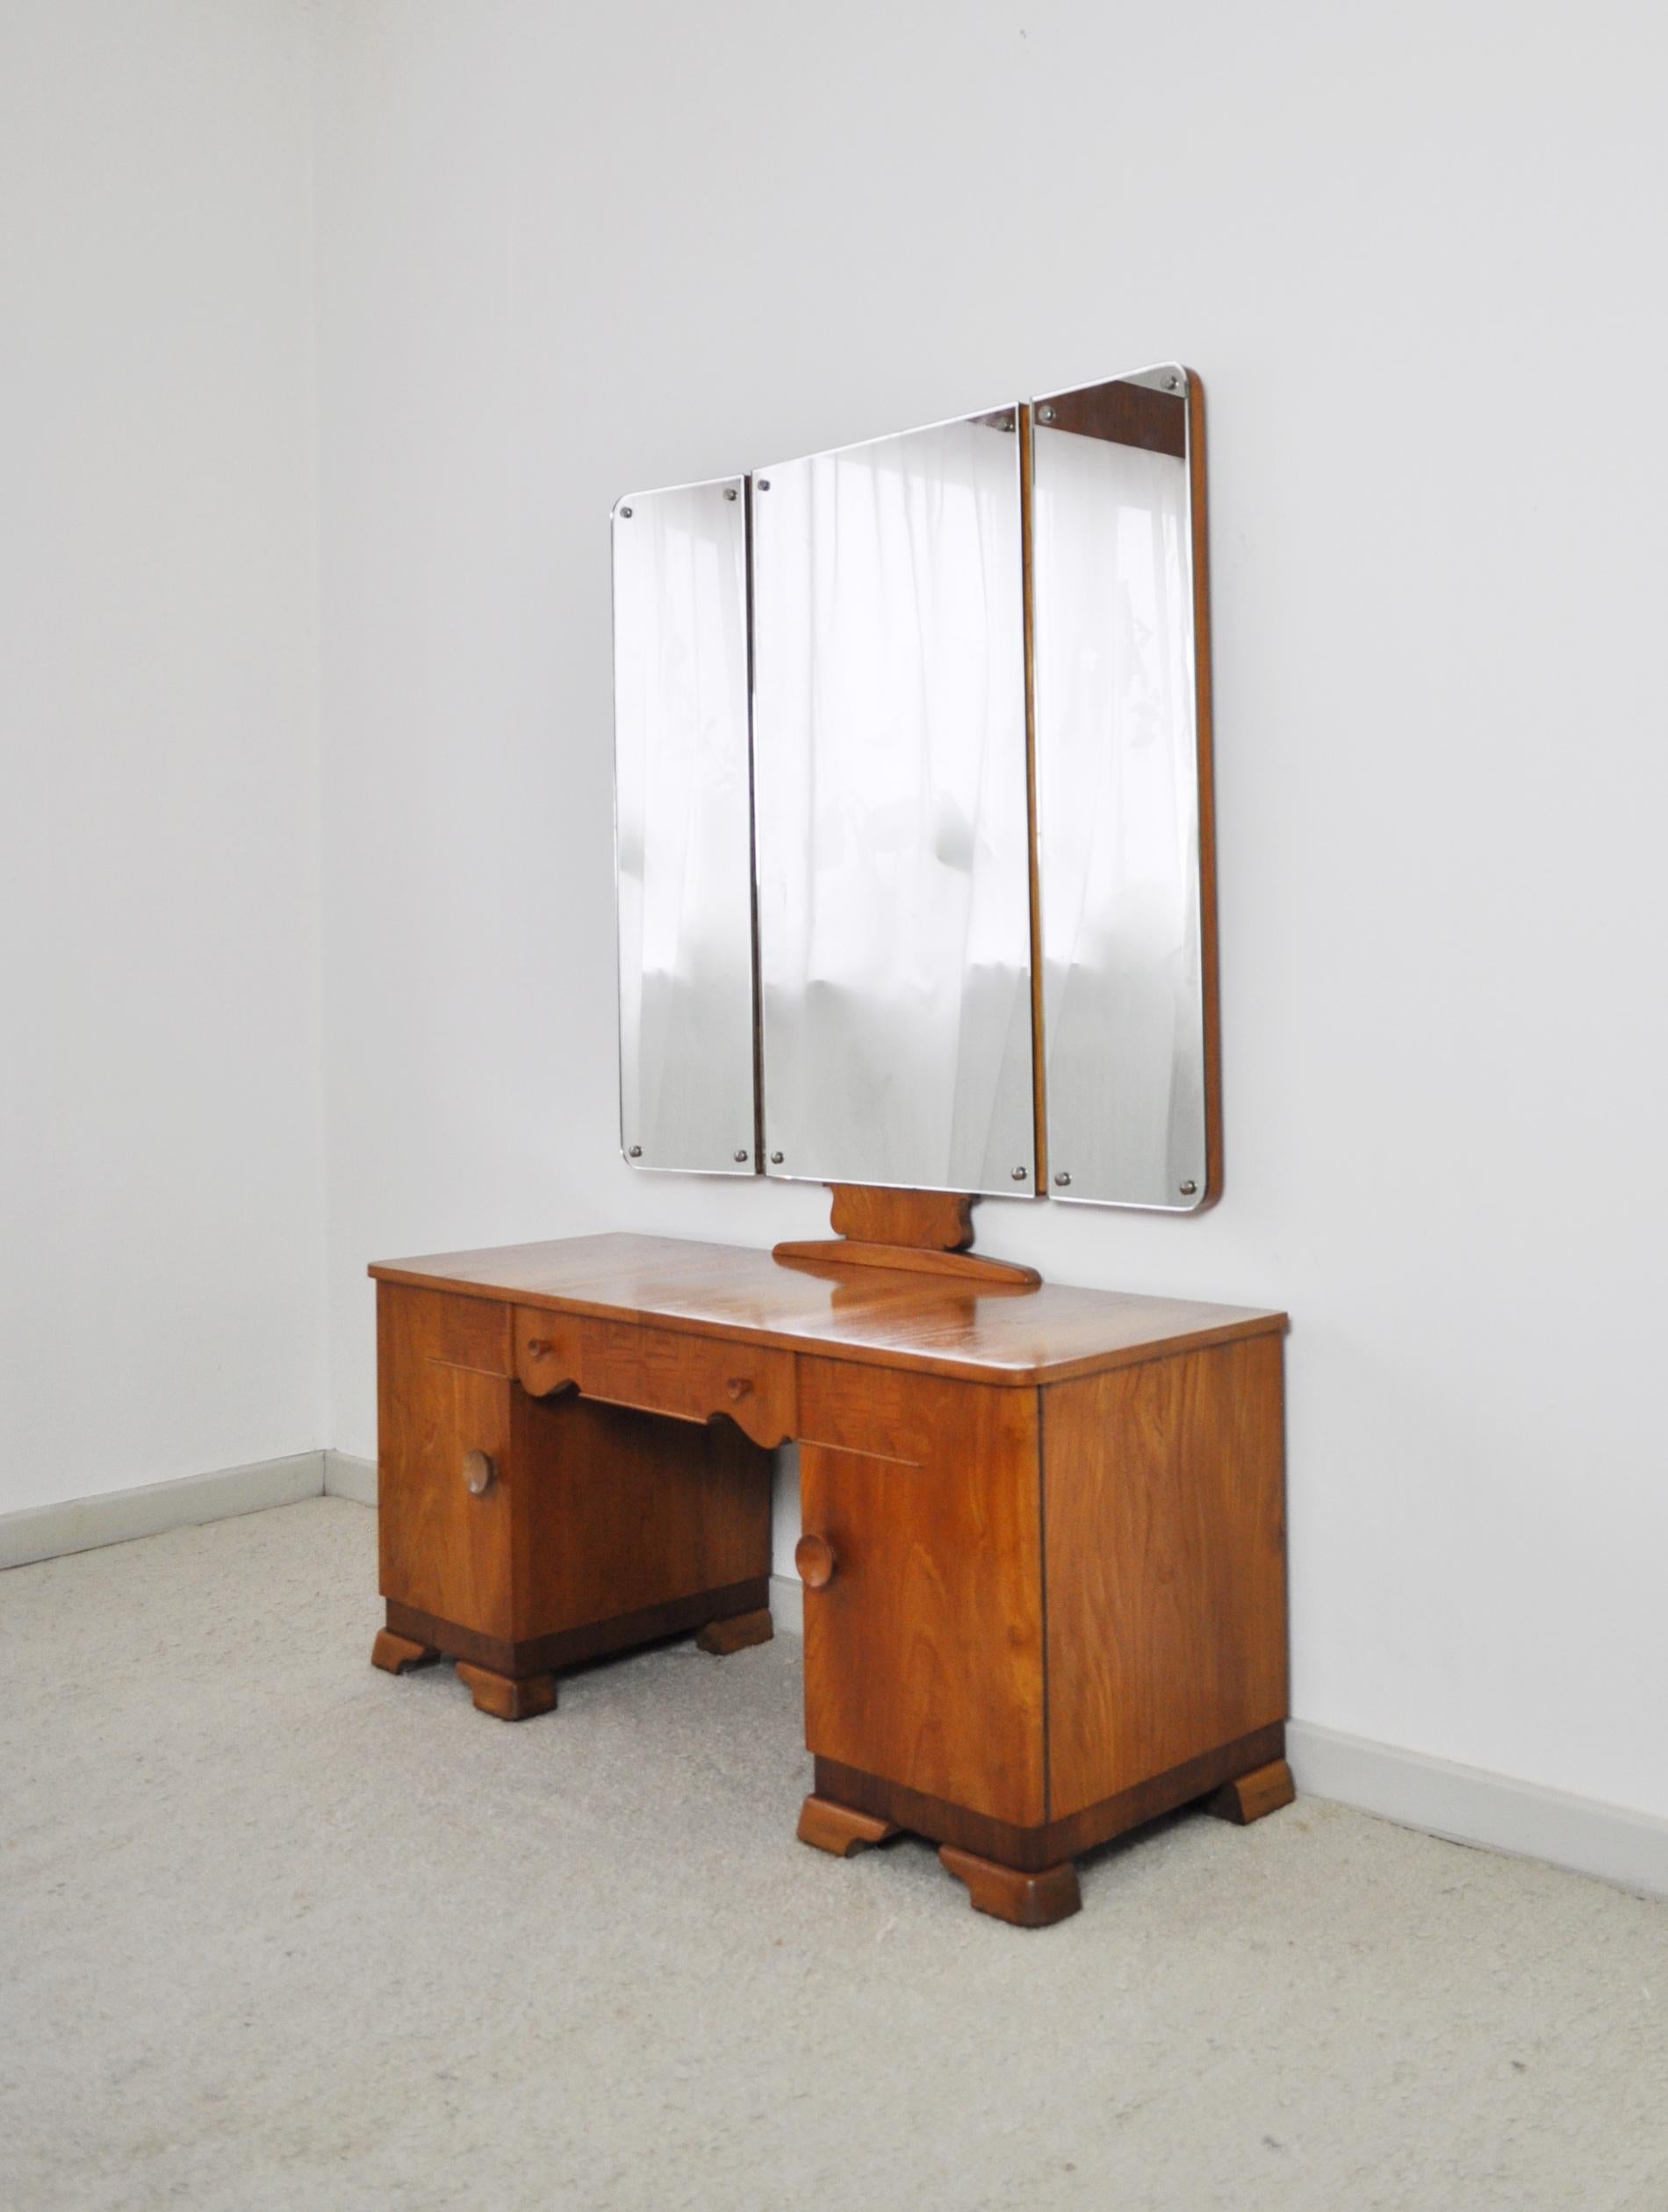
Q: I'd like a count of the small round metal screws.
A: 12